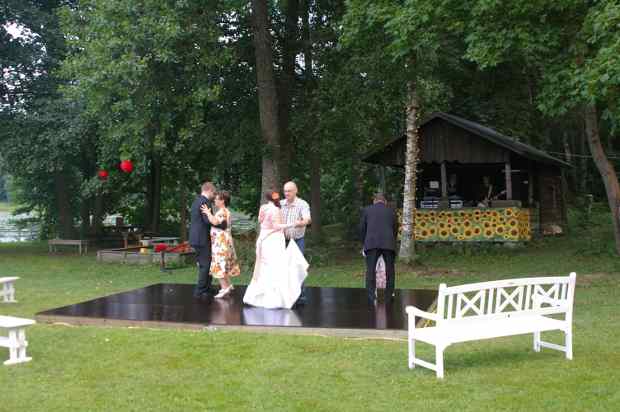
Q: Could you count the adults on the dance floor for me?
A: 5